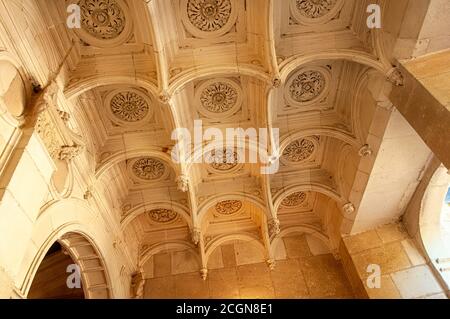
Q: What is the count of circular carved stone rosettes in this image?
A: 12